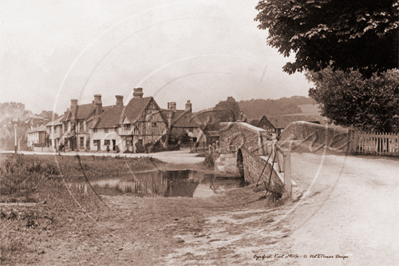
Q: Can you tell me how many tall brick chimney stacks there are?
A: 6